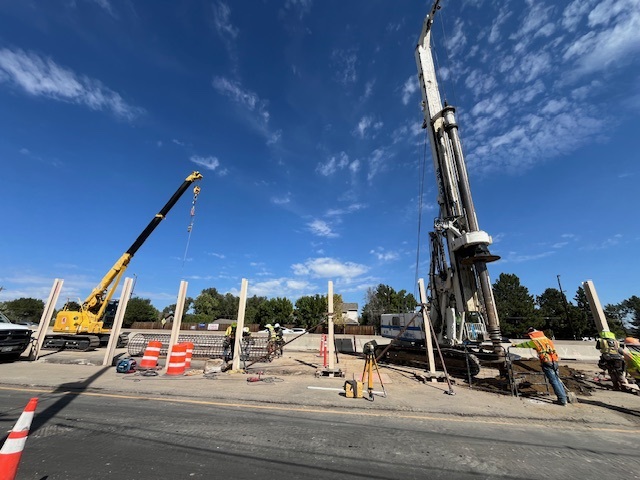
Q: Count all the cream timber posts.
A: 7